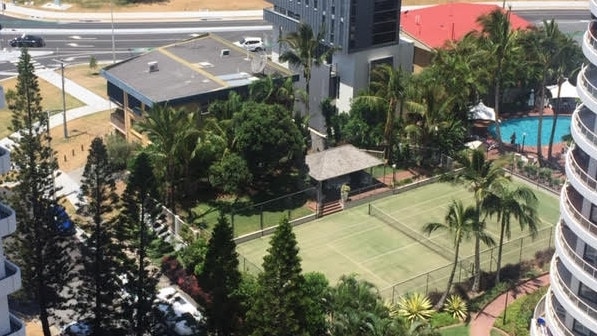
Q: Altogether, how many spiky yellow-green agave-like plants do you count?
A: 2